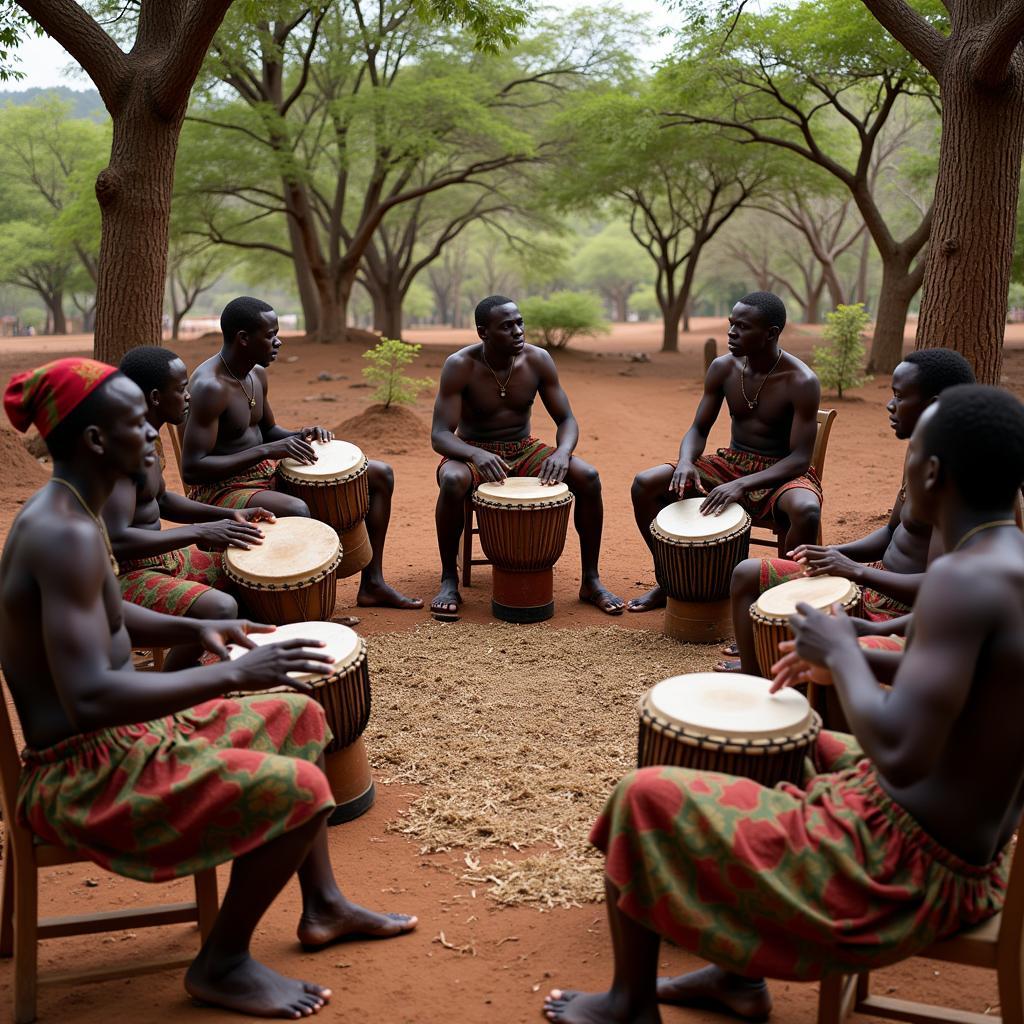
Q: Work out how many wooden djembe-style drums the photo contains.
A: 7